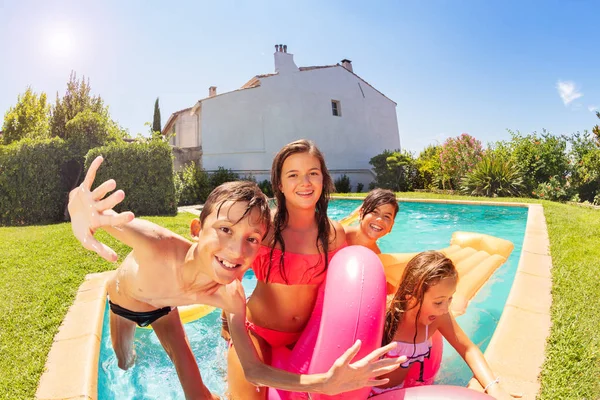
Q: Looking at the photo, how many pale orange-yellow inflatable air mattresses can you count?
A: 1